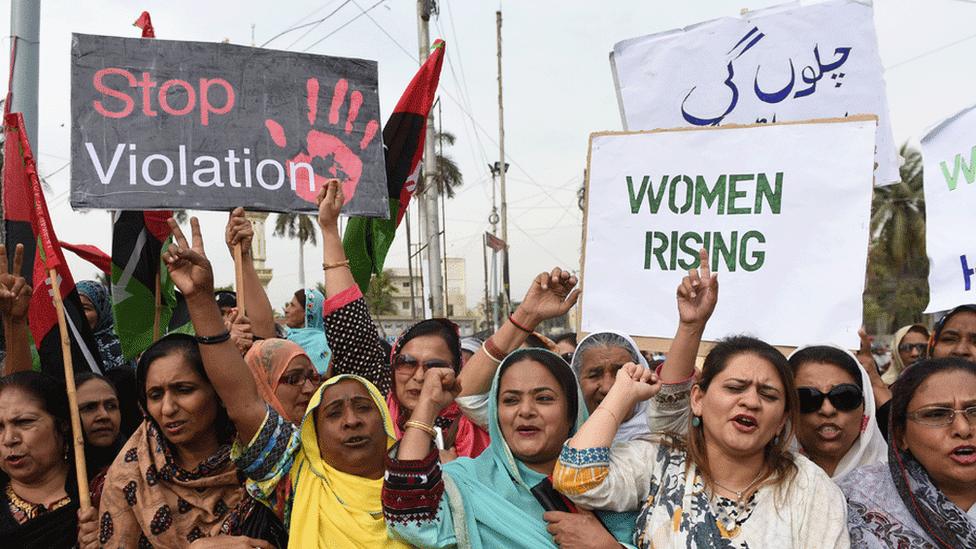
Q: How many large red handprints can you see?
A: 1